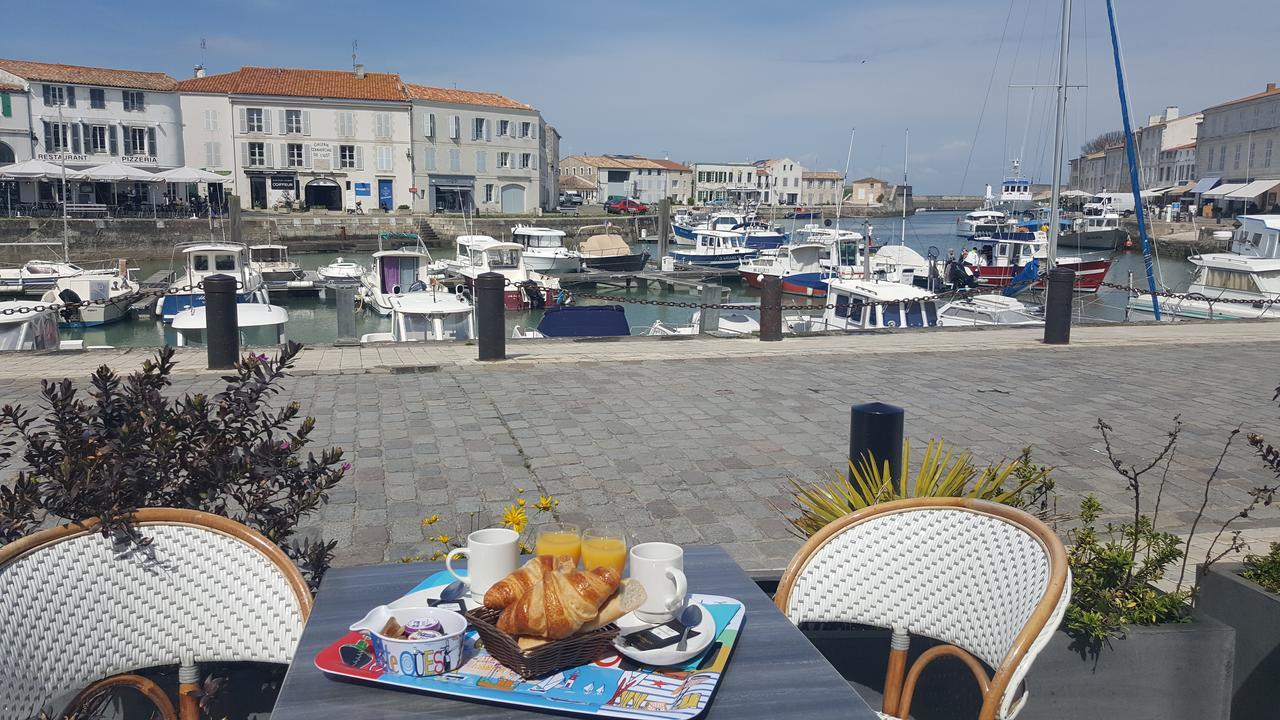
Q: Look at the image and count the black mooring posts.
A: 5